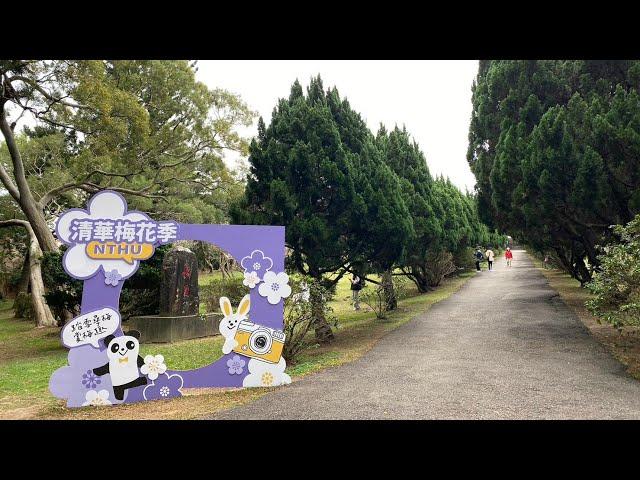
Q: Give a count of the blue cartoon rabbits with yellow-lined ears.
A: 0